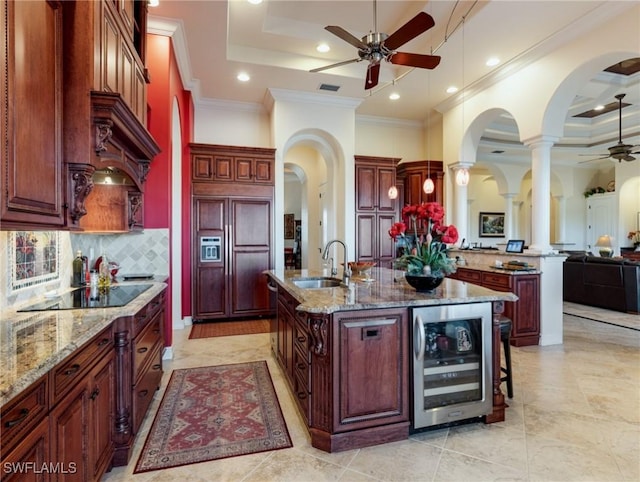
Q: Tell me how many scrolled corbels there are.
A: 5